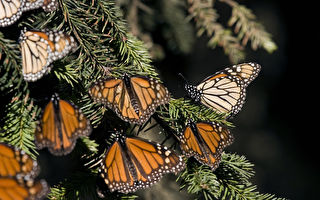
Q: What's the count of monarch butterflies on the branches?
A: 9